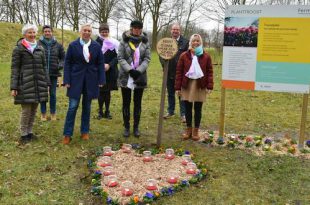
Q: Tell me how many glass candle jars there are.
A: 12